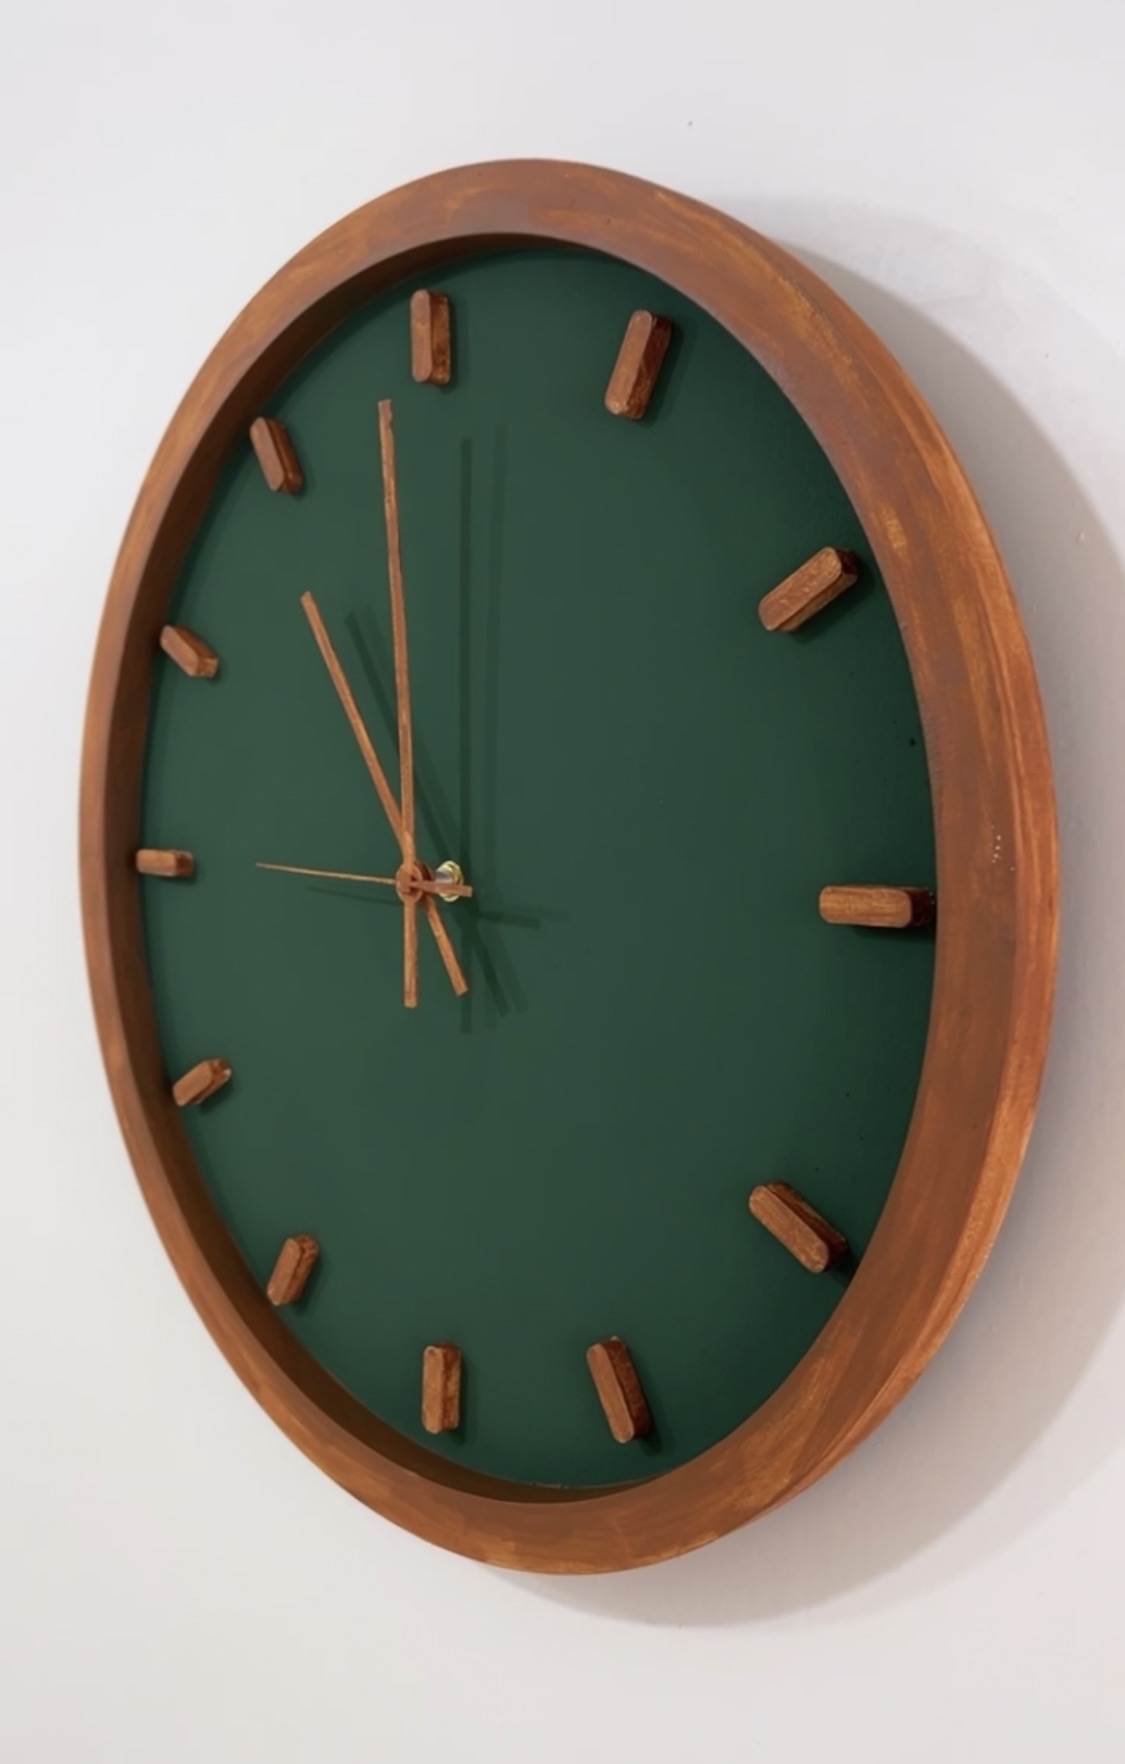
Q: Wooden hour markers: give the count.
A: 12